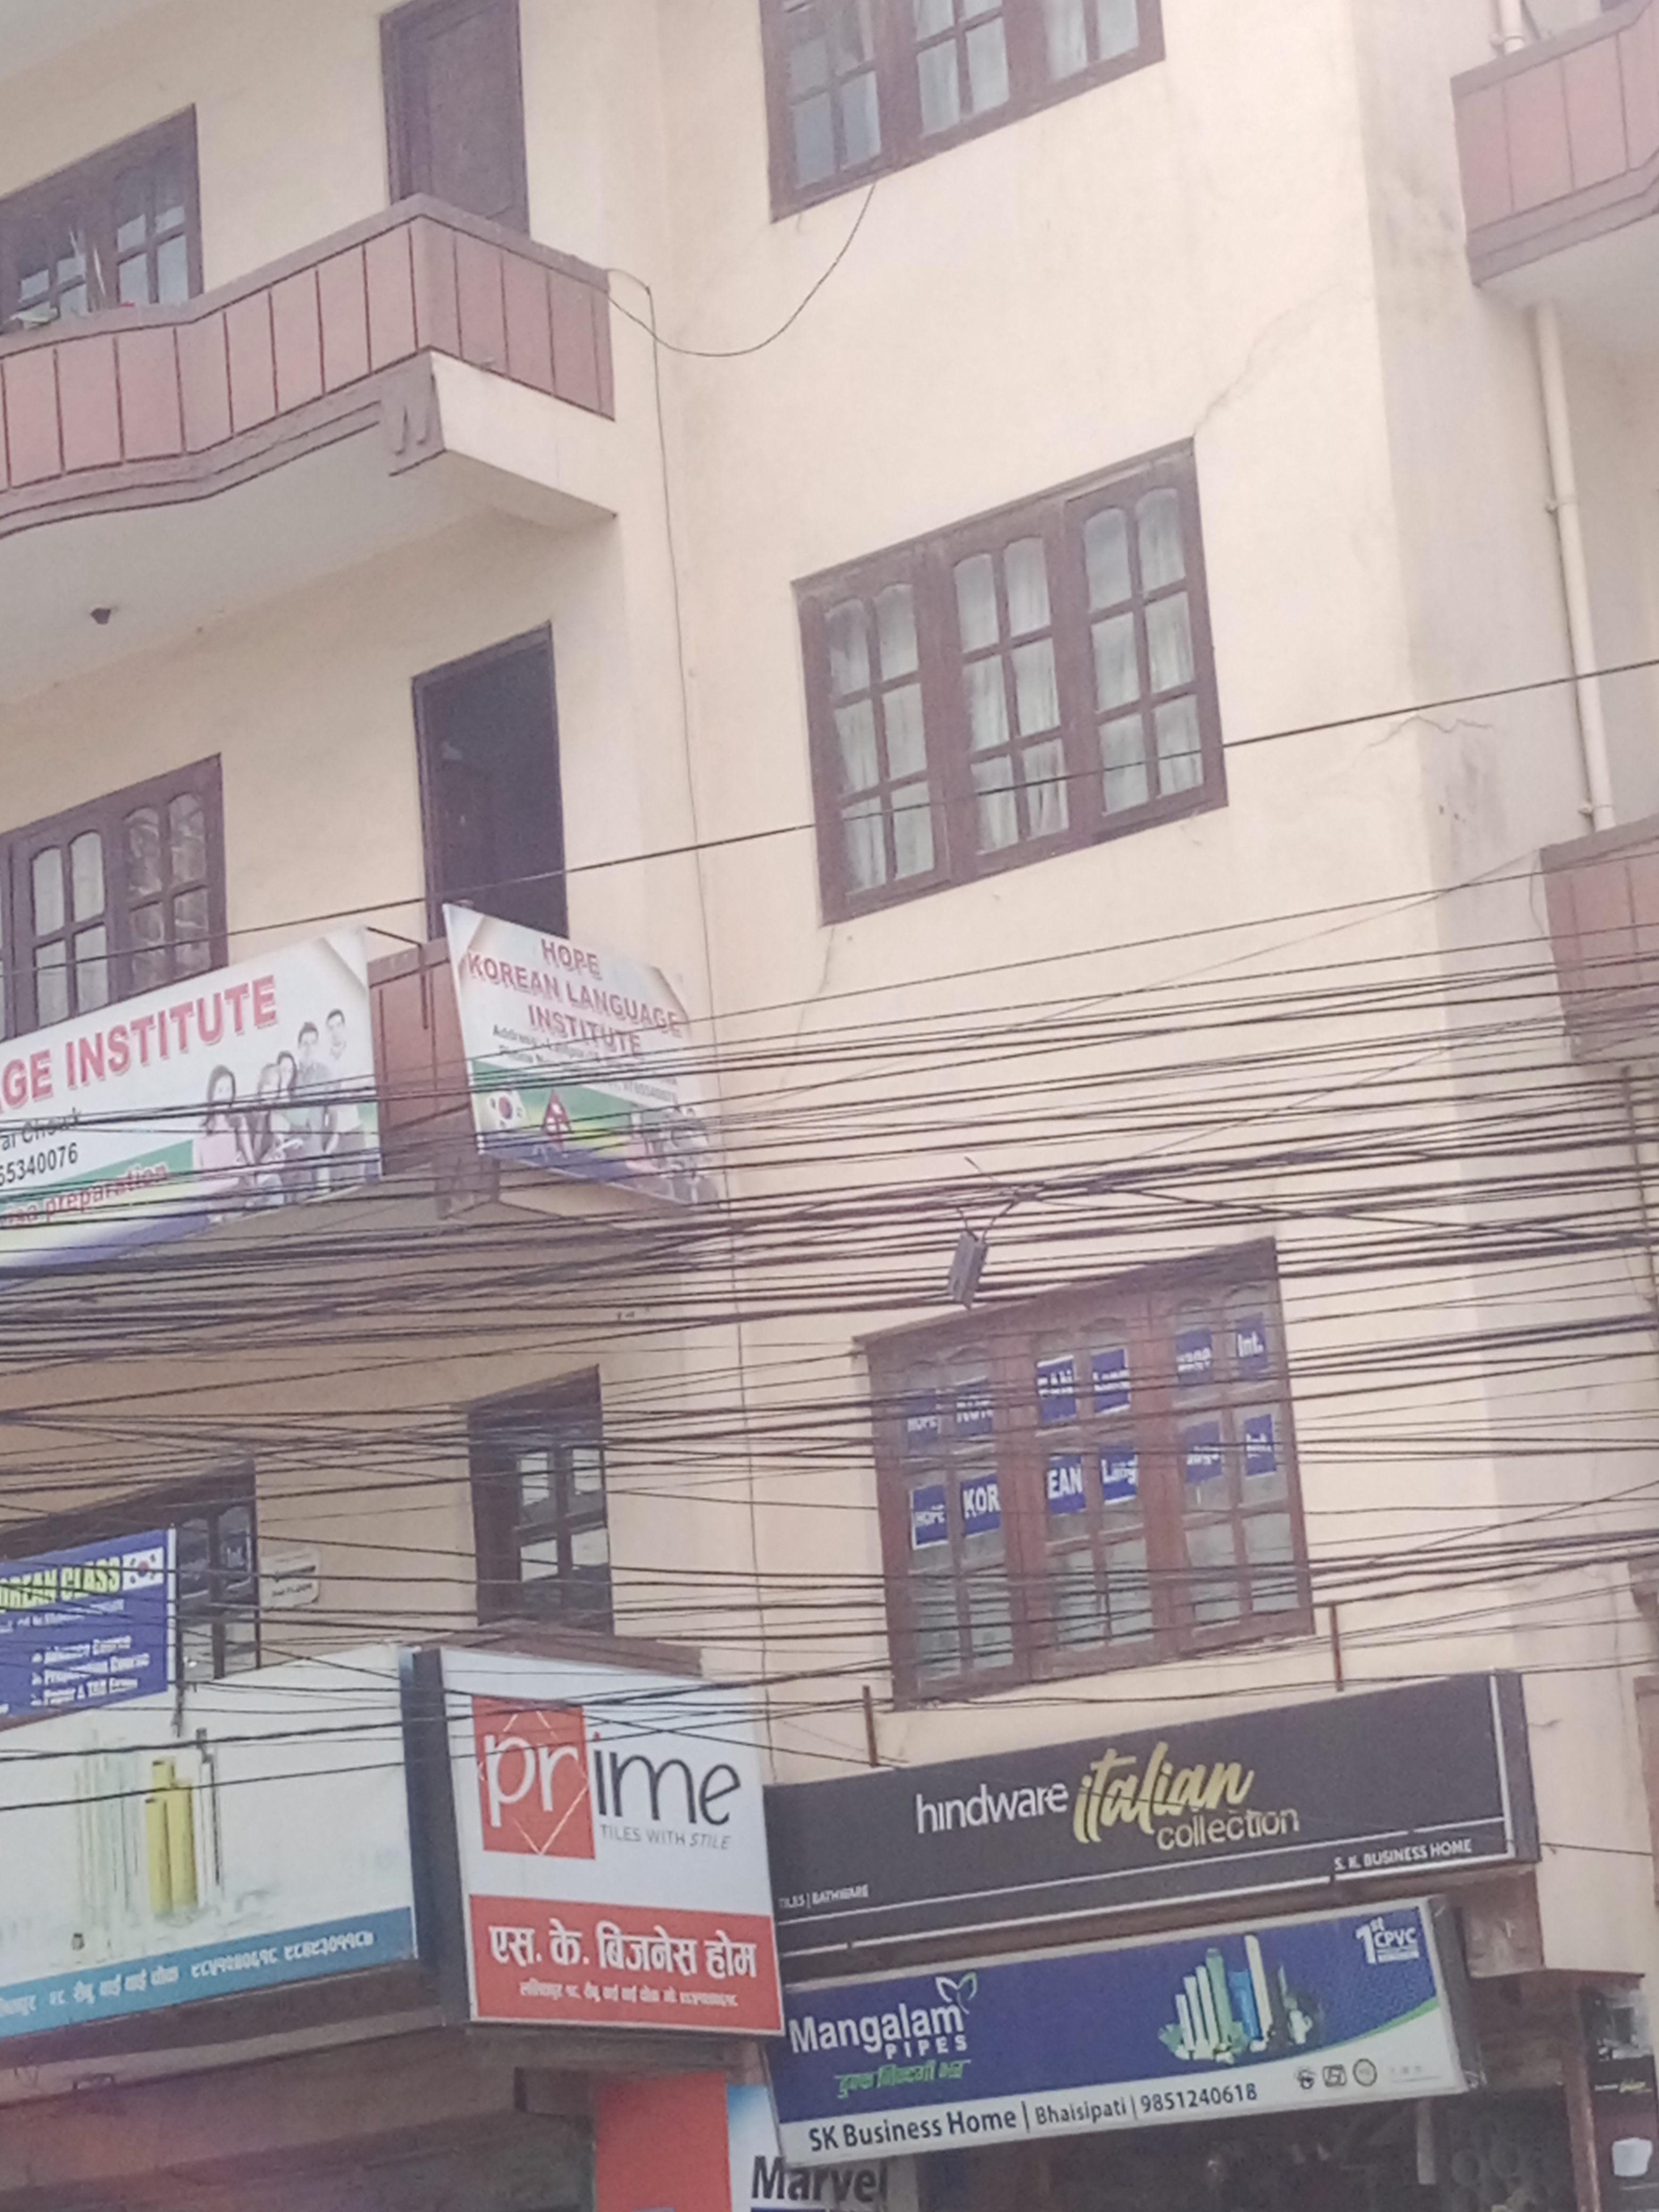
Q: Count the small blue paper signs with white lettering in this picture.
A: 12